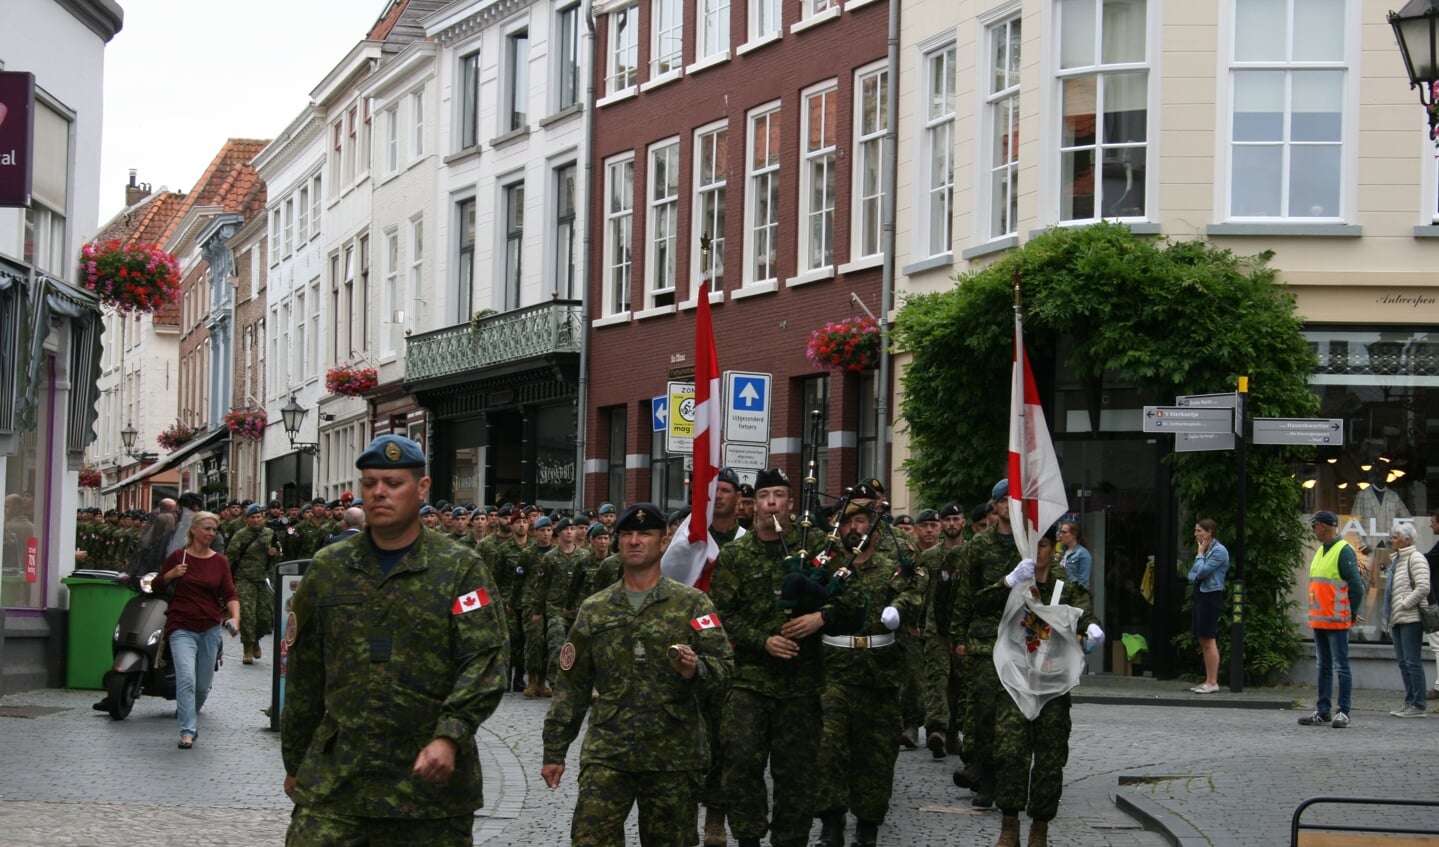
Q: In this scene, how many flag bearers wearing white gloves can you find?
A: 1